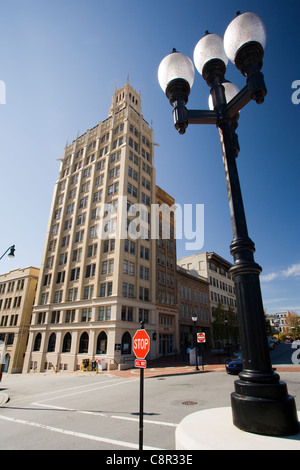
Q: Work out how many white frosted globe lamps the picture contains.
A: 4